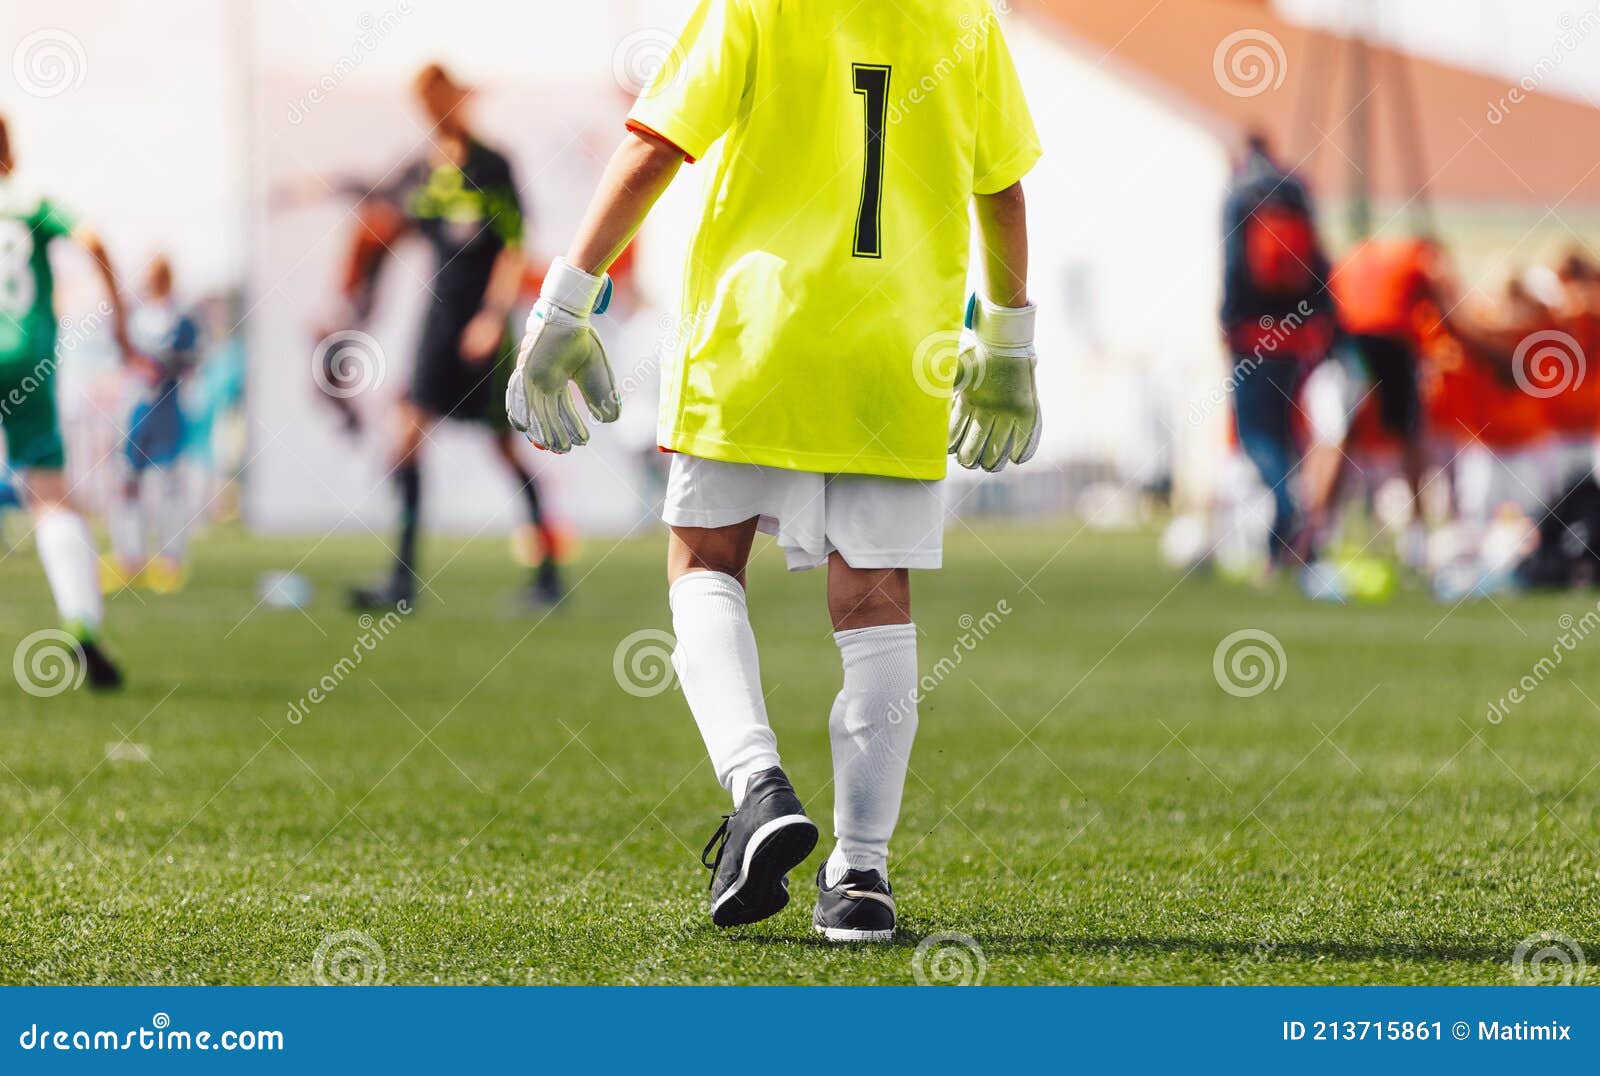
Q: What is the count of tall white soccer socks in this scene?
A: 3